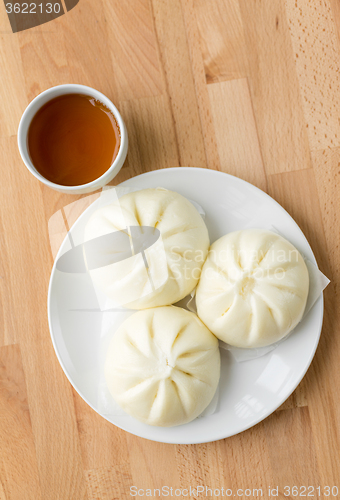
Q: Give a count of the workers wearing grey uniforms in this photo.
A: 0